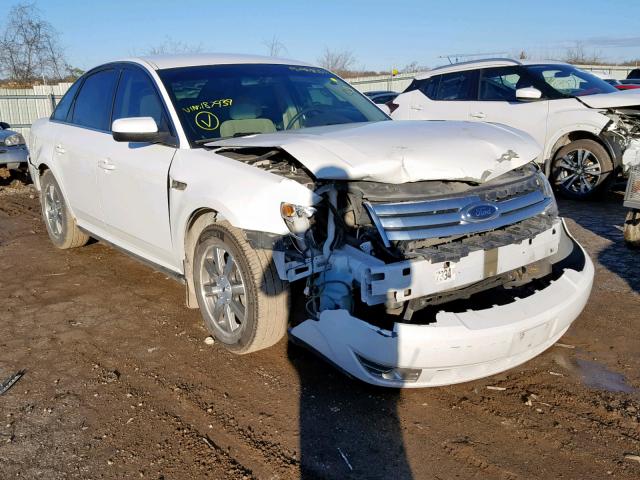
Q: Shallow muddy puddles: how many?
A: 1